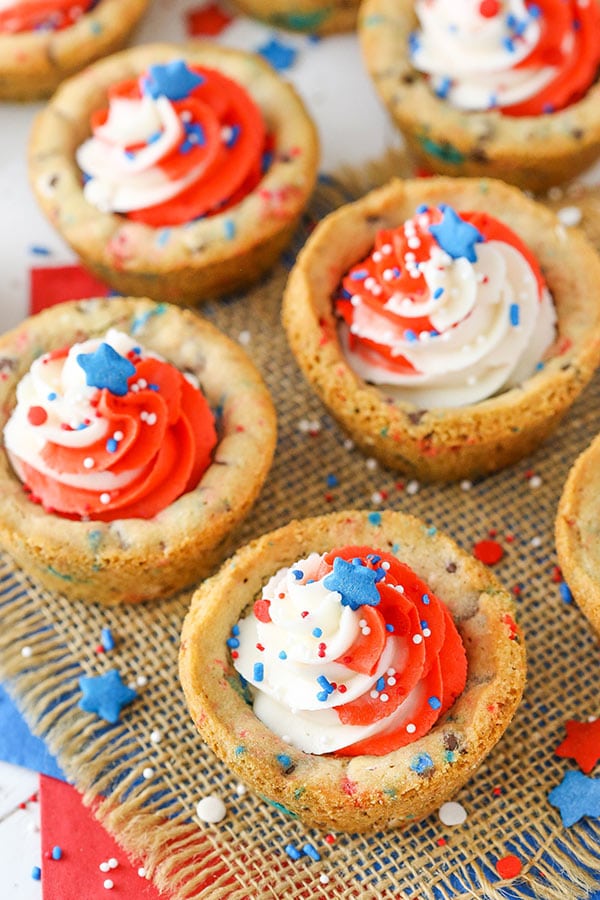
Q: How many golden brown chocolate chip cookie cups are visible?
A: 8